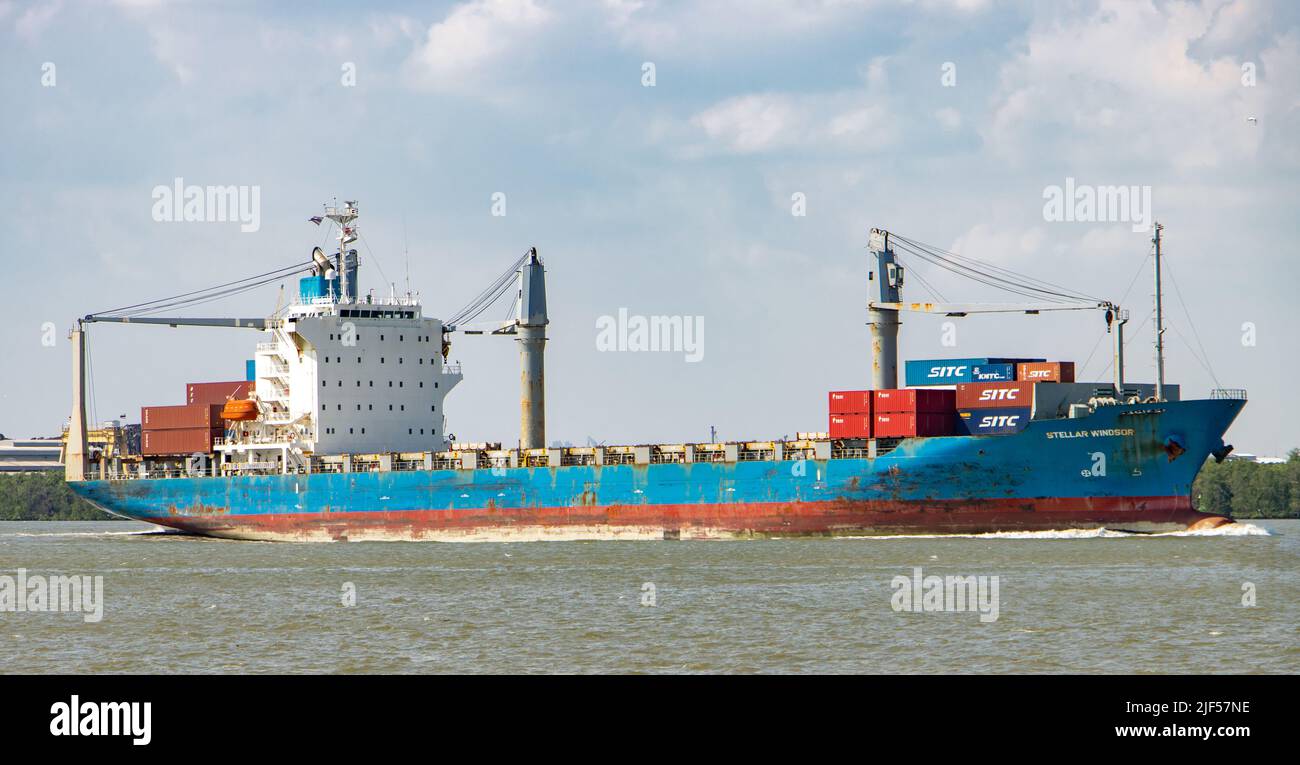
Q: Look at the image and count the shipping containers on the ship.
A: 13